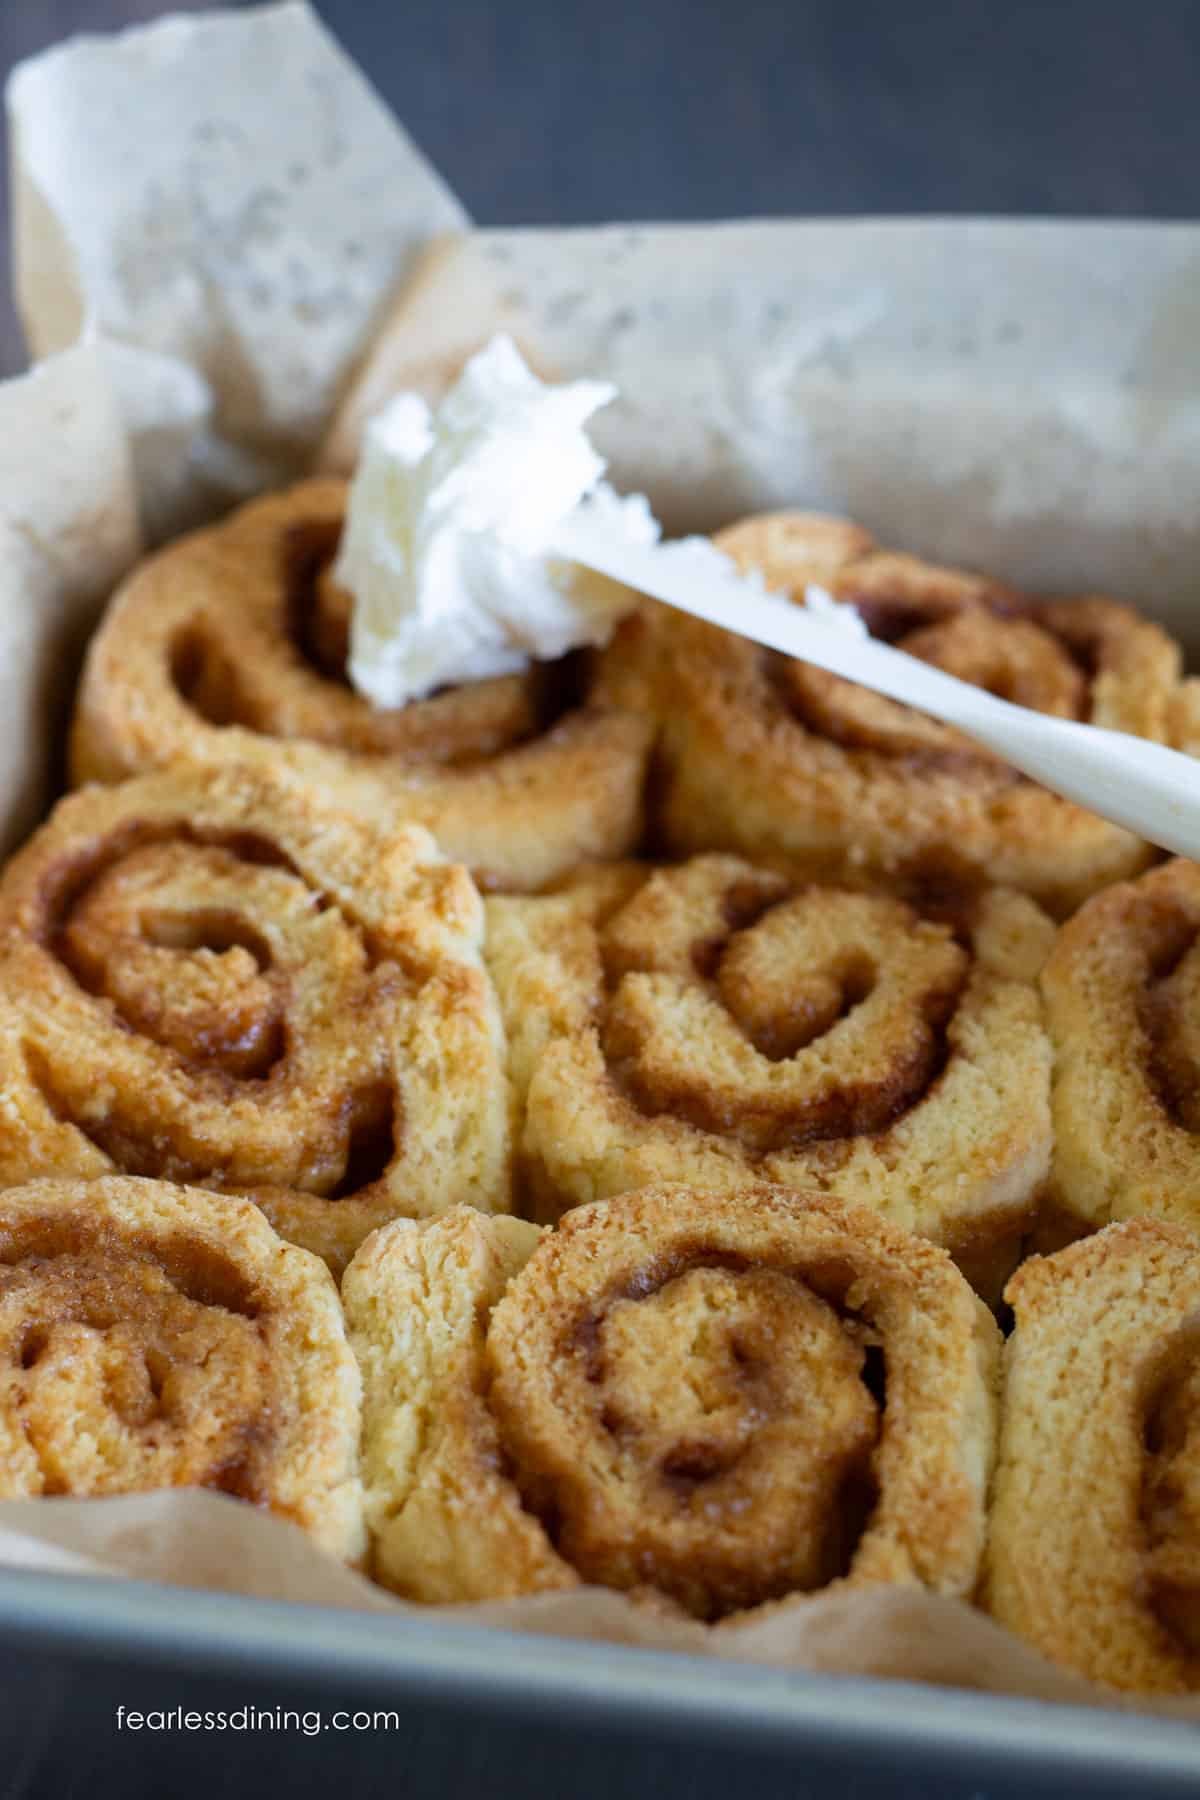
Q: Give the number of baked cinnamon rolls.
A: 8